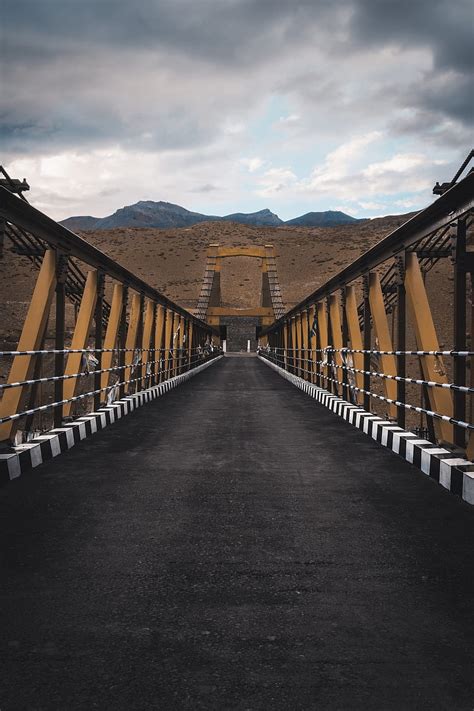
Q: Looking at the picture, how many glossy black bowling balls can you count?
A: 0